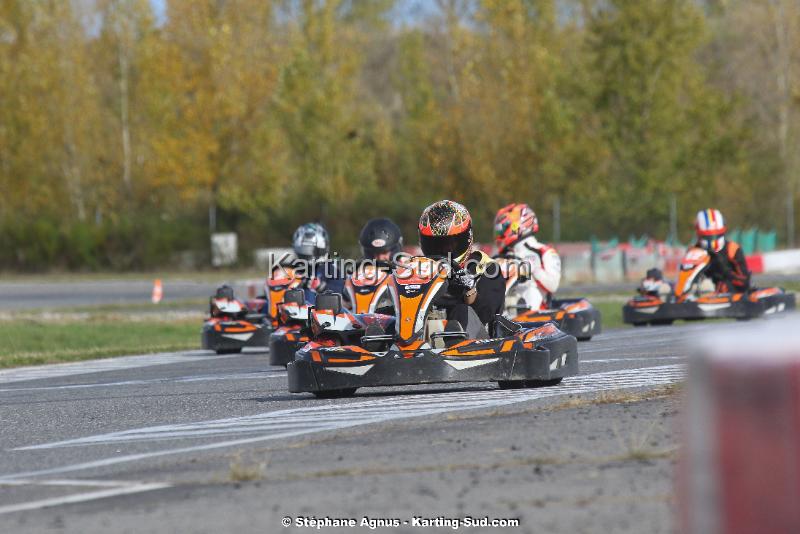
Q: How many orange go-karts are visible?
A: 5